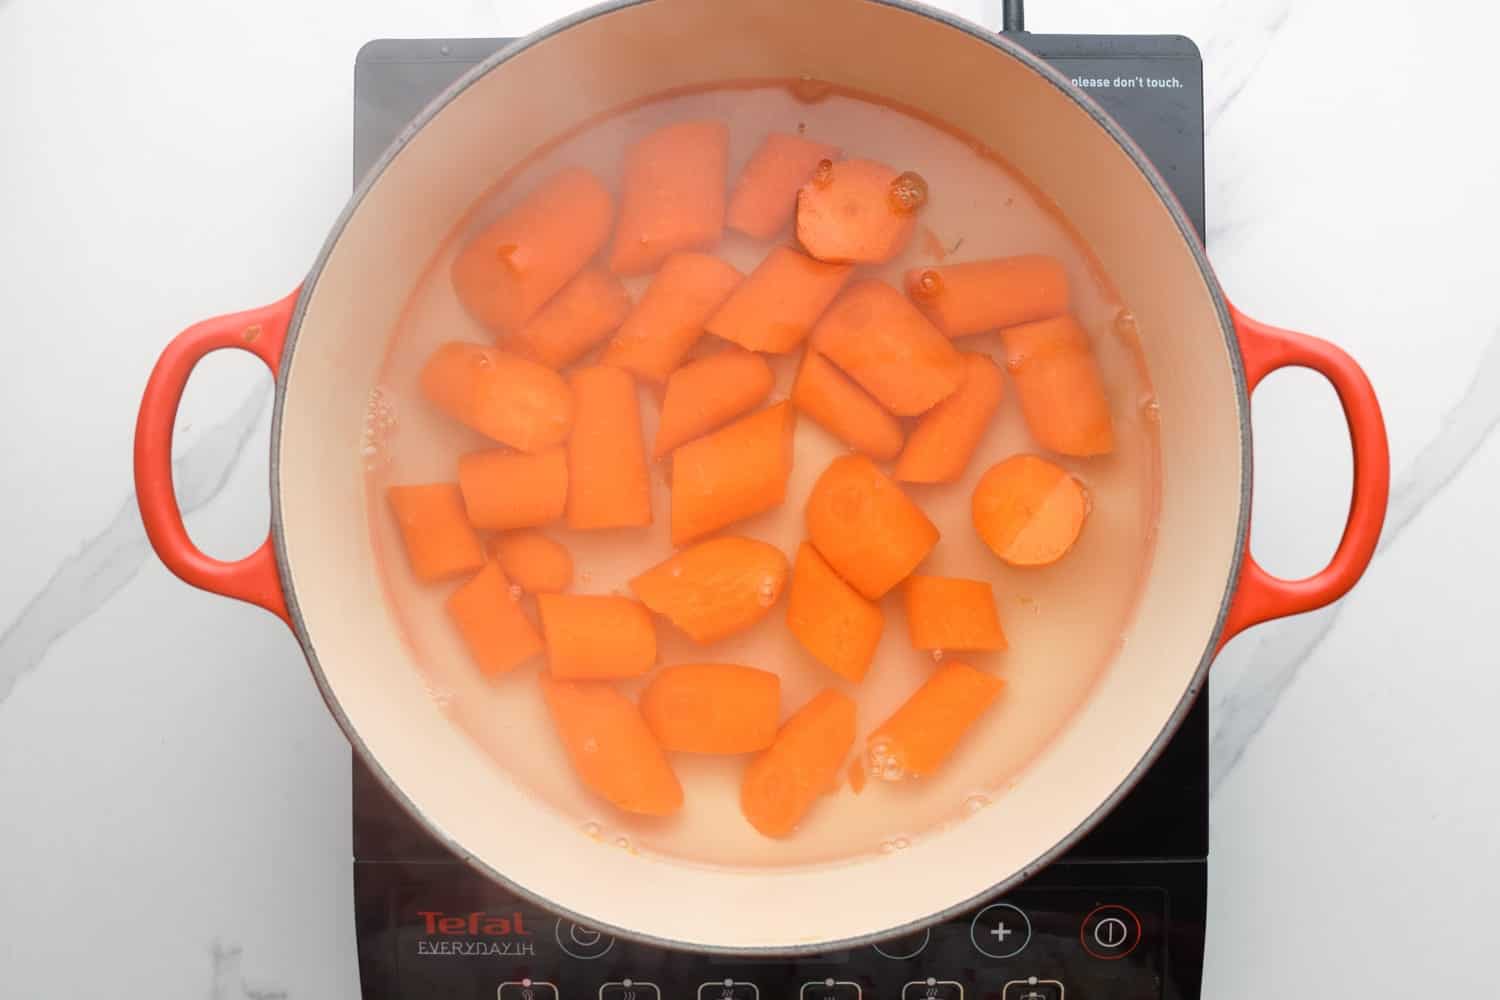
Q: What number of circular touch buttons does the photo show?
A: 4